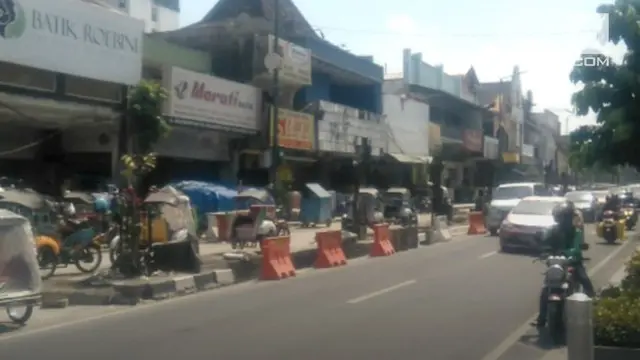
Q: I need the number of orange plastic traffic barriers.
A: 4